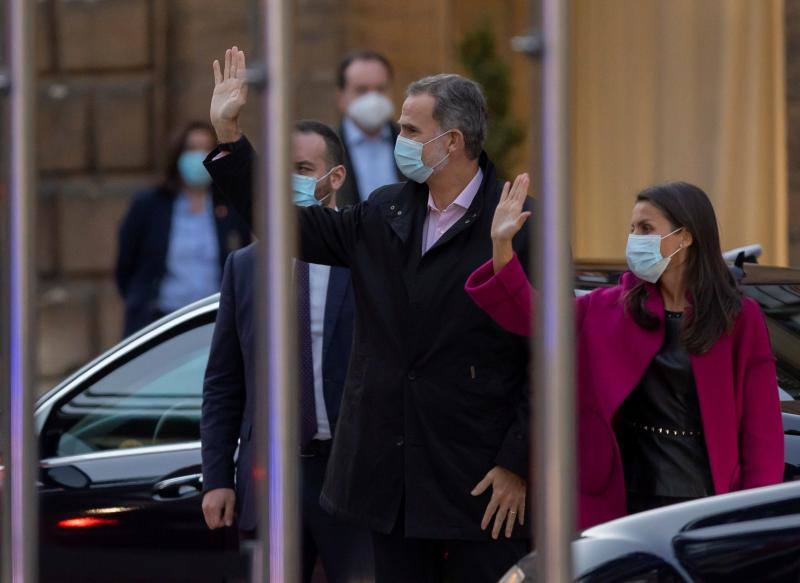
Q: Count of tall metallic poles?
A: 3